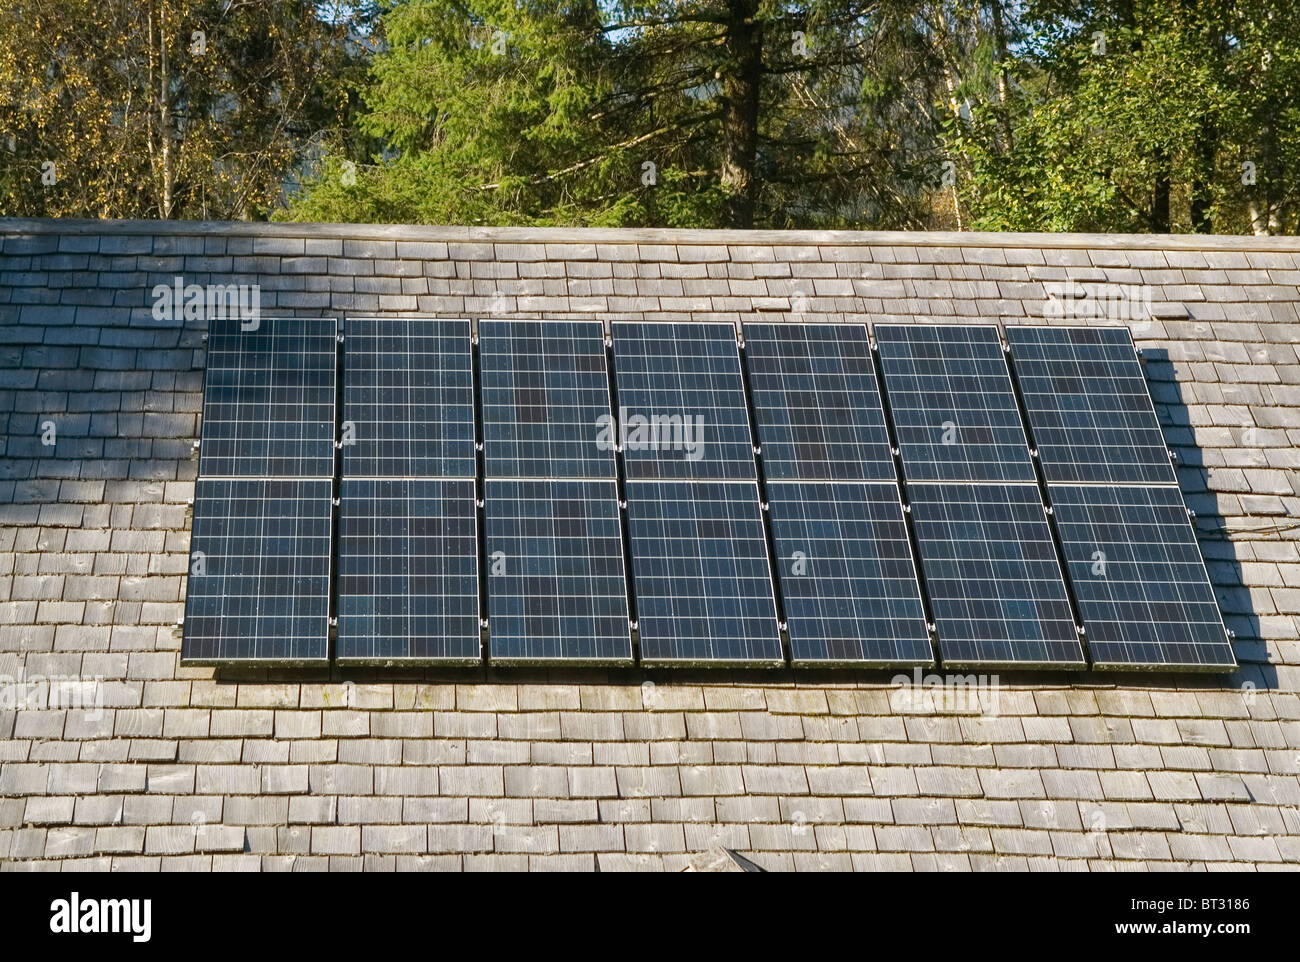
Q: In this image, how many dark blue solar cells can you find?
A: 14